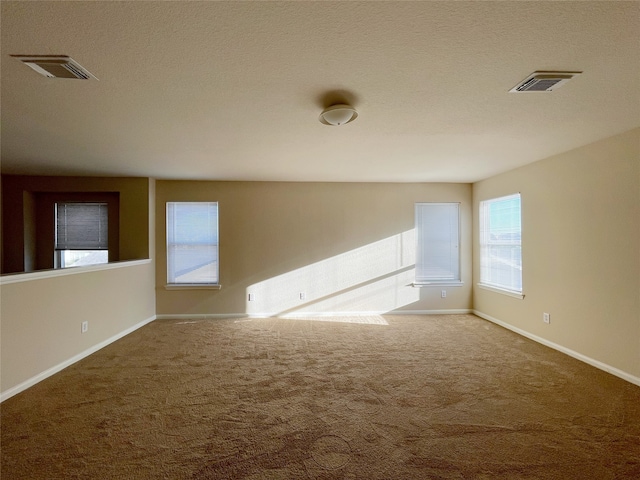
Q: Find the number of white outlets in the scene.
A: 5